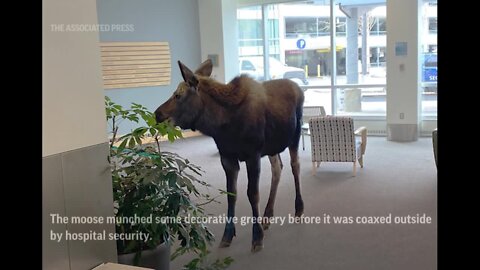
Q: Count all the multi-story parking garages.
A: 1